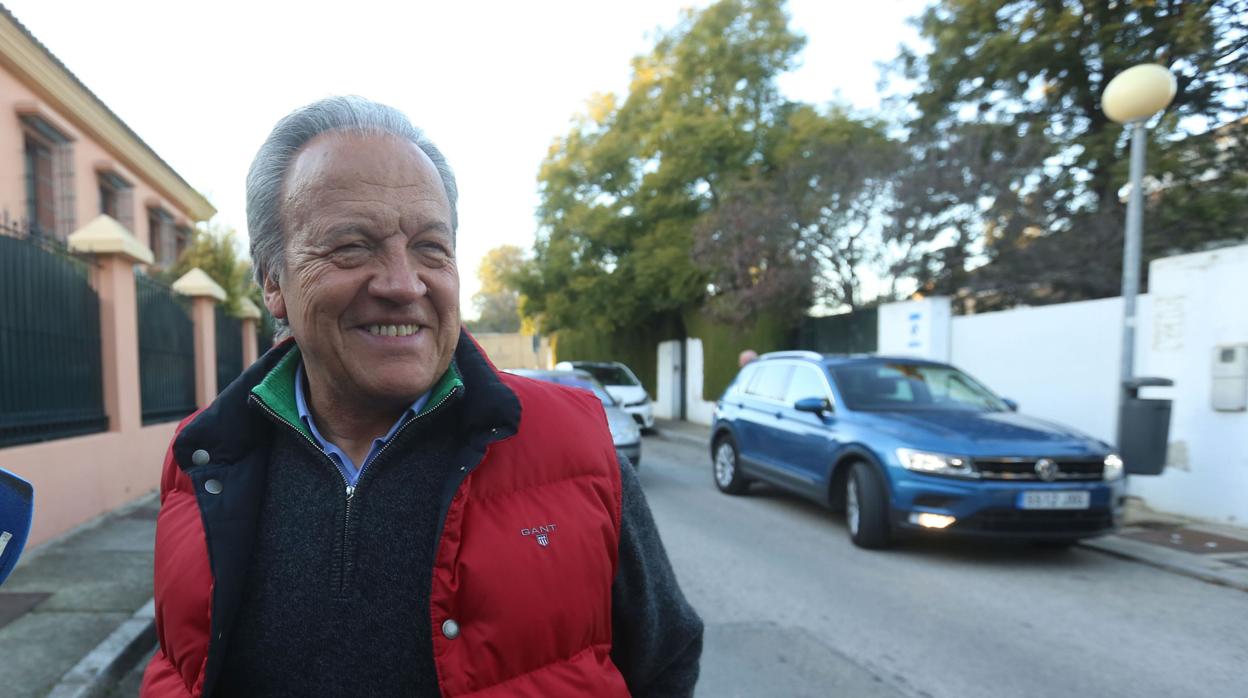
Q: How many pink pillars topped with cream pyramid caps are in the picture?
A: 3